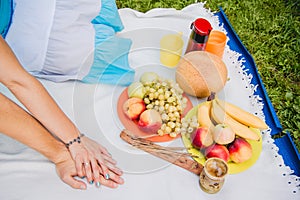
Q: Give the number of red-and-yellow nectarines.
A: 5